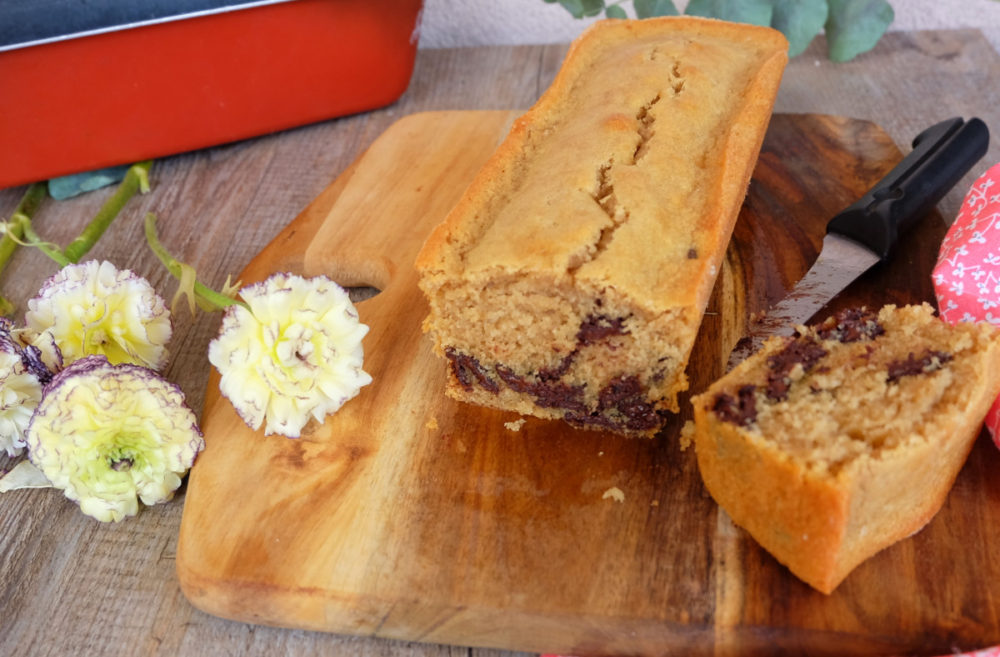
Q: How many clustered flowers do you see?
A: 4